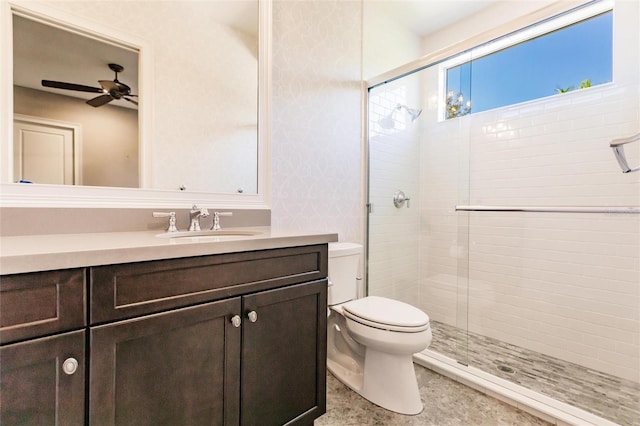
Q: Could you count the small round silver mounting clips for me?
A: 2